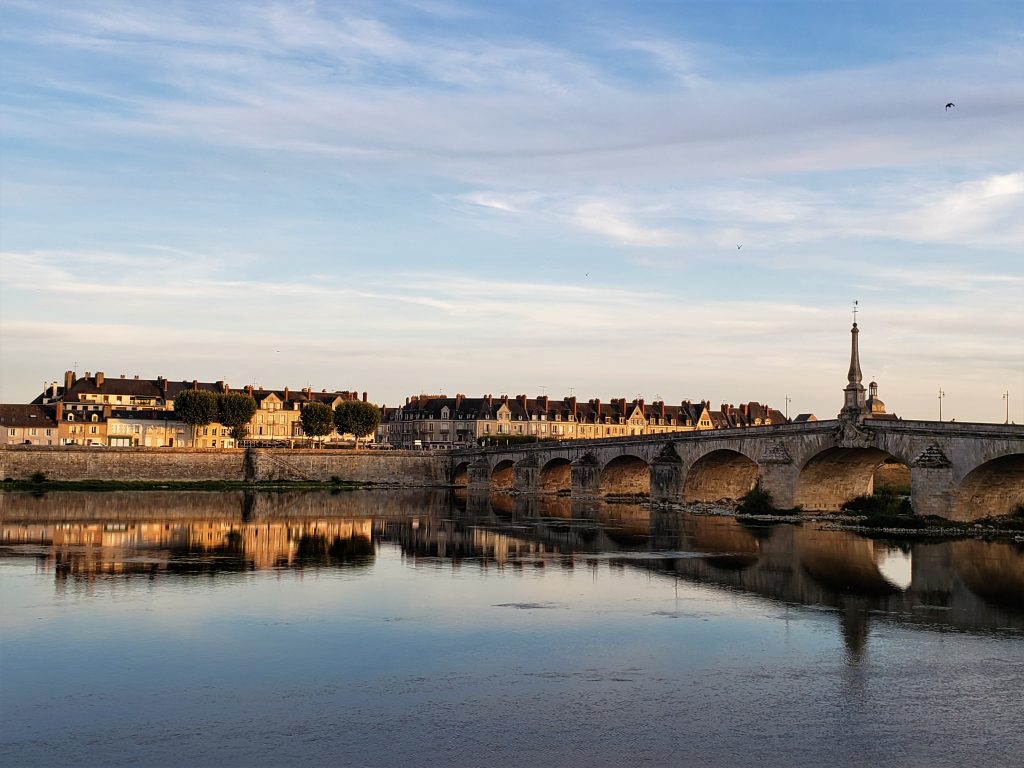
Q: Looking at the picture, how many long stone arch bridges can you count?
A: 1